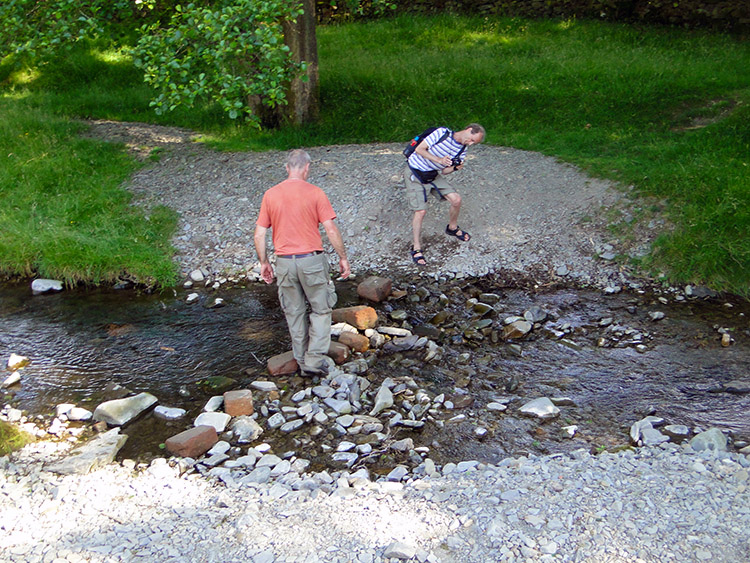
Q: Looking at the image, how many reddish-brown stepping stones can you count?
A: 7